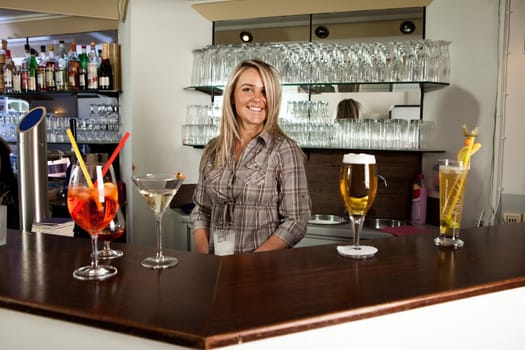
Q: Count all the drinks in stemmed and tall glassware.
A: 5